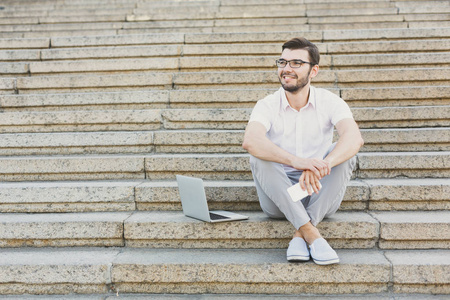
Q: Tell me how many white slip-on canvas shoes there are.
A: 2